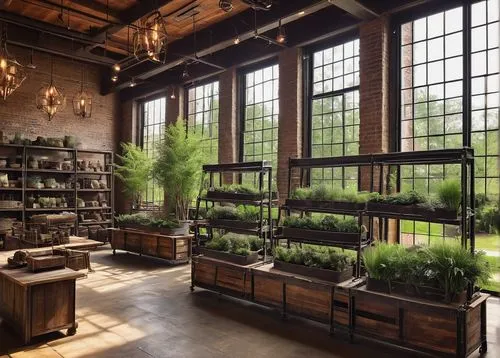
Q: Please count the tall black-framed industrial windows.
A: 5